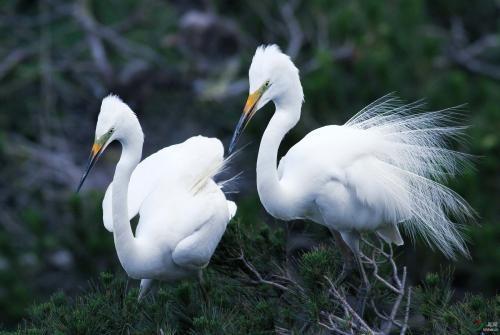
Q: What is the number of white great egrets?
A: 2